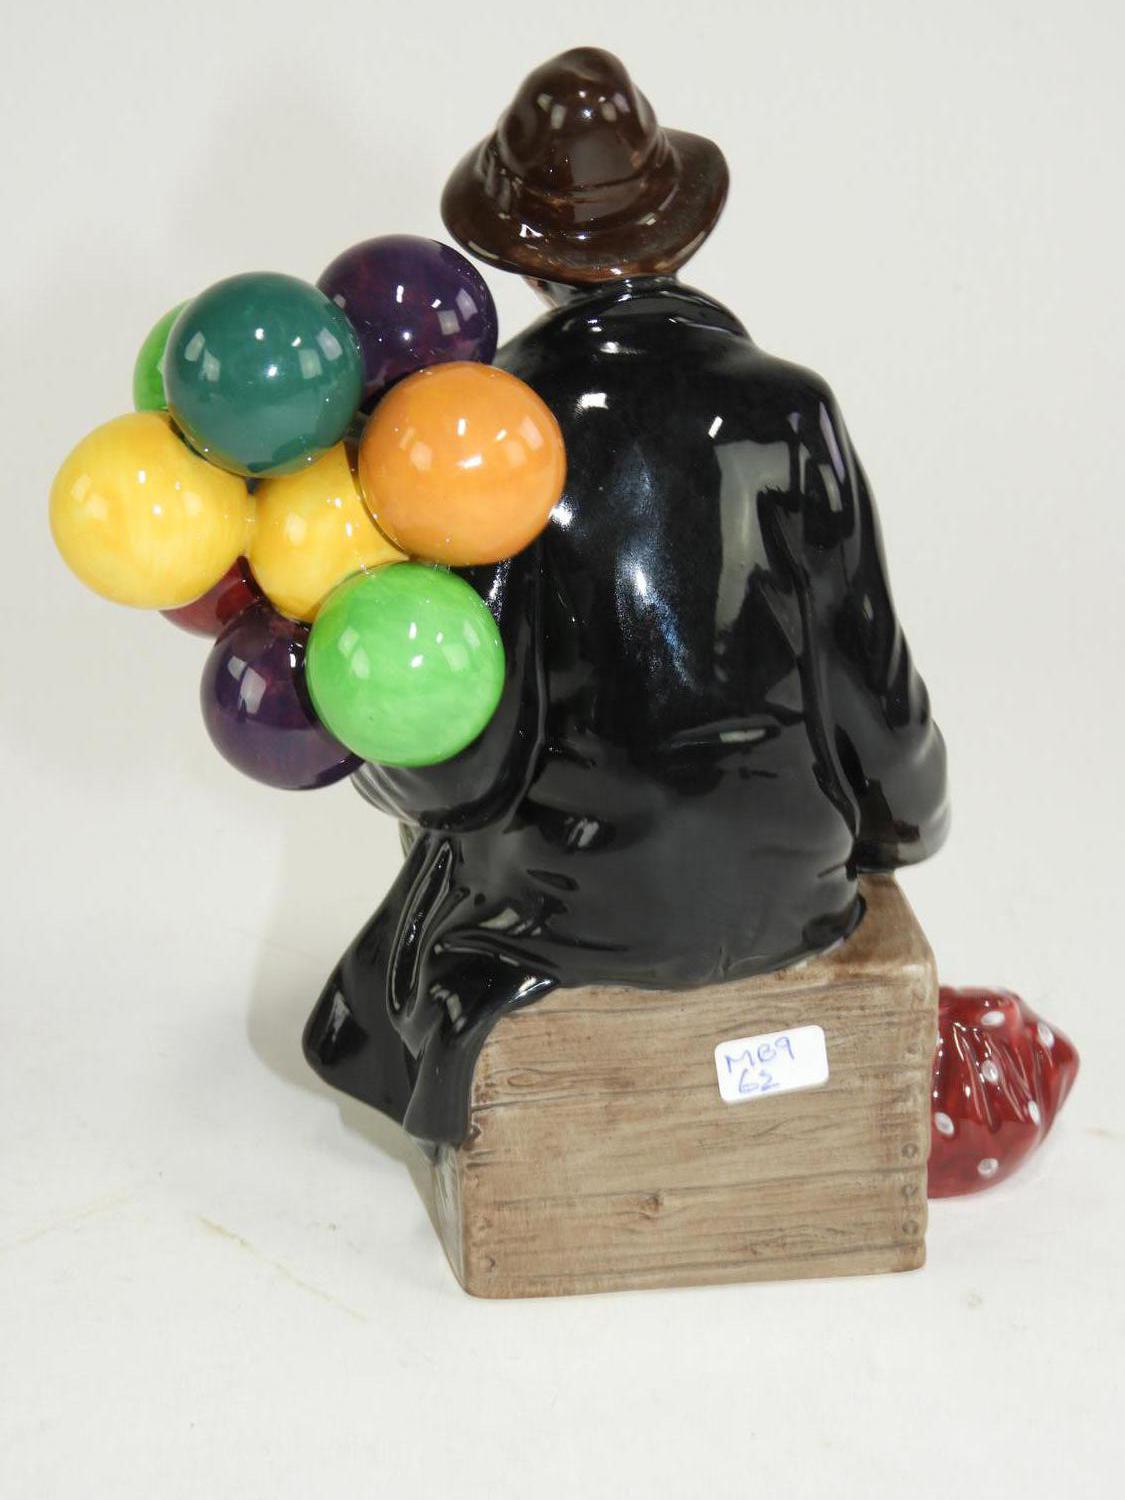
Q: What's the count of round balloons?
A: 9